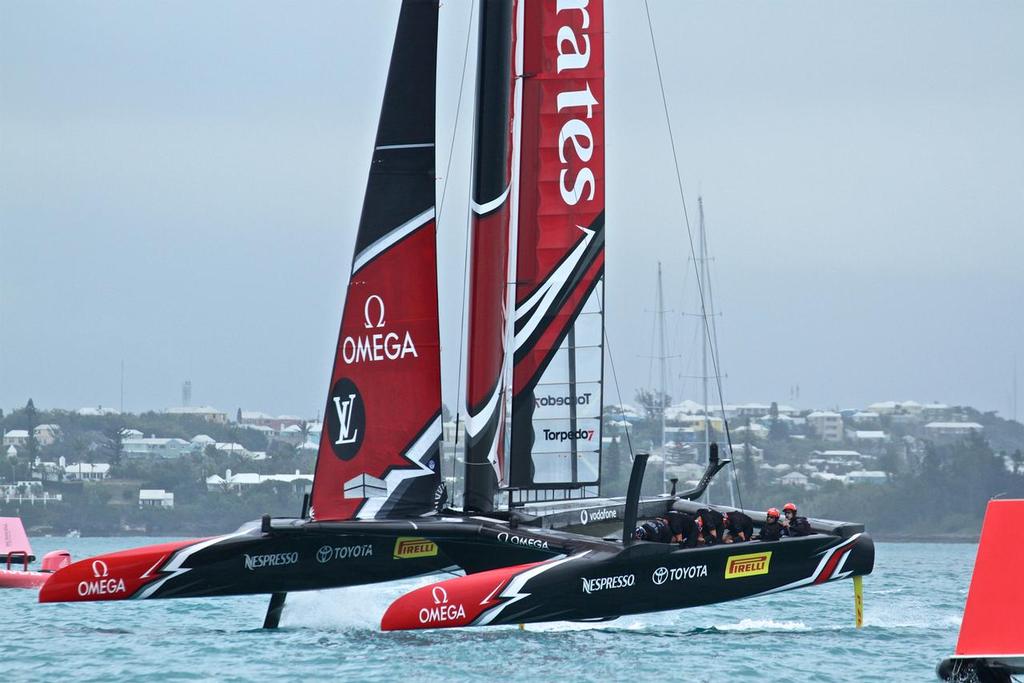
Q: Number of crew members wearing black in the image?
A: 6